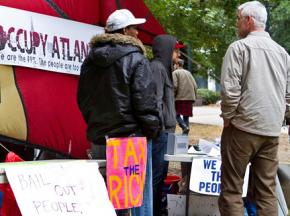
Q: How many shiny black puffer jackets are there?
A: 1